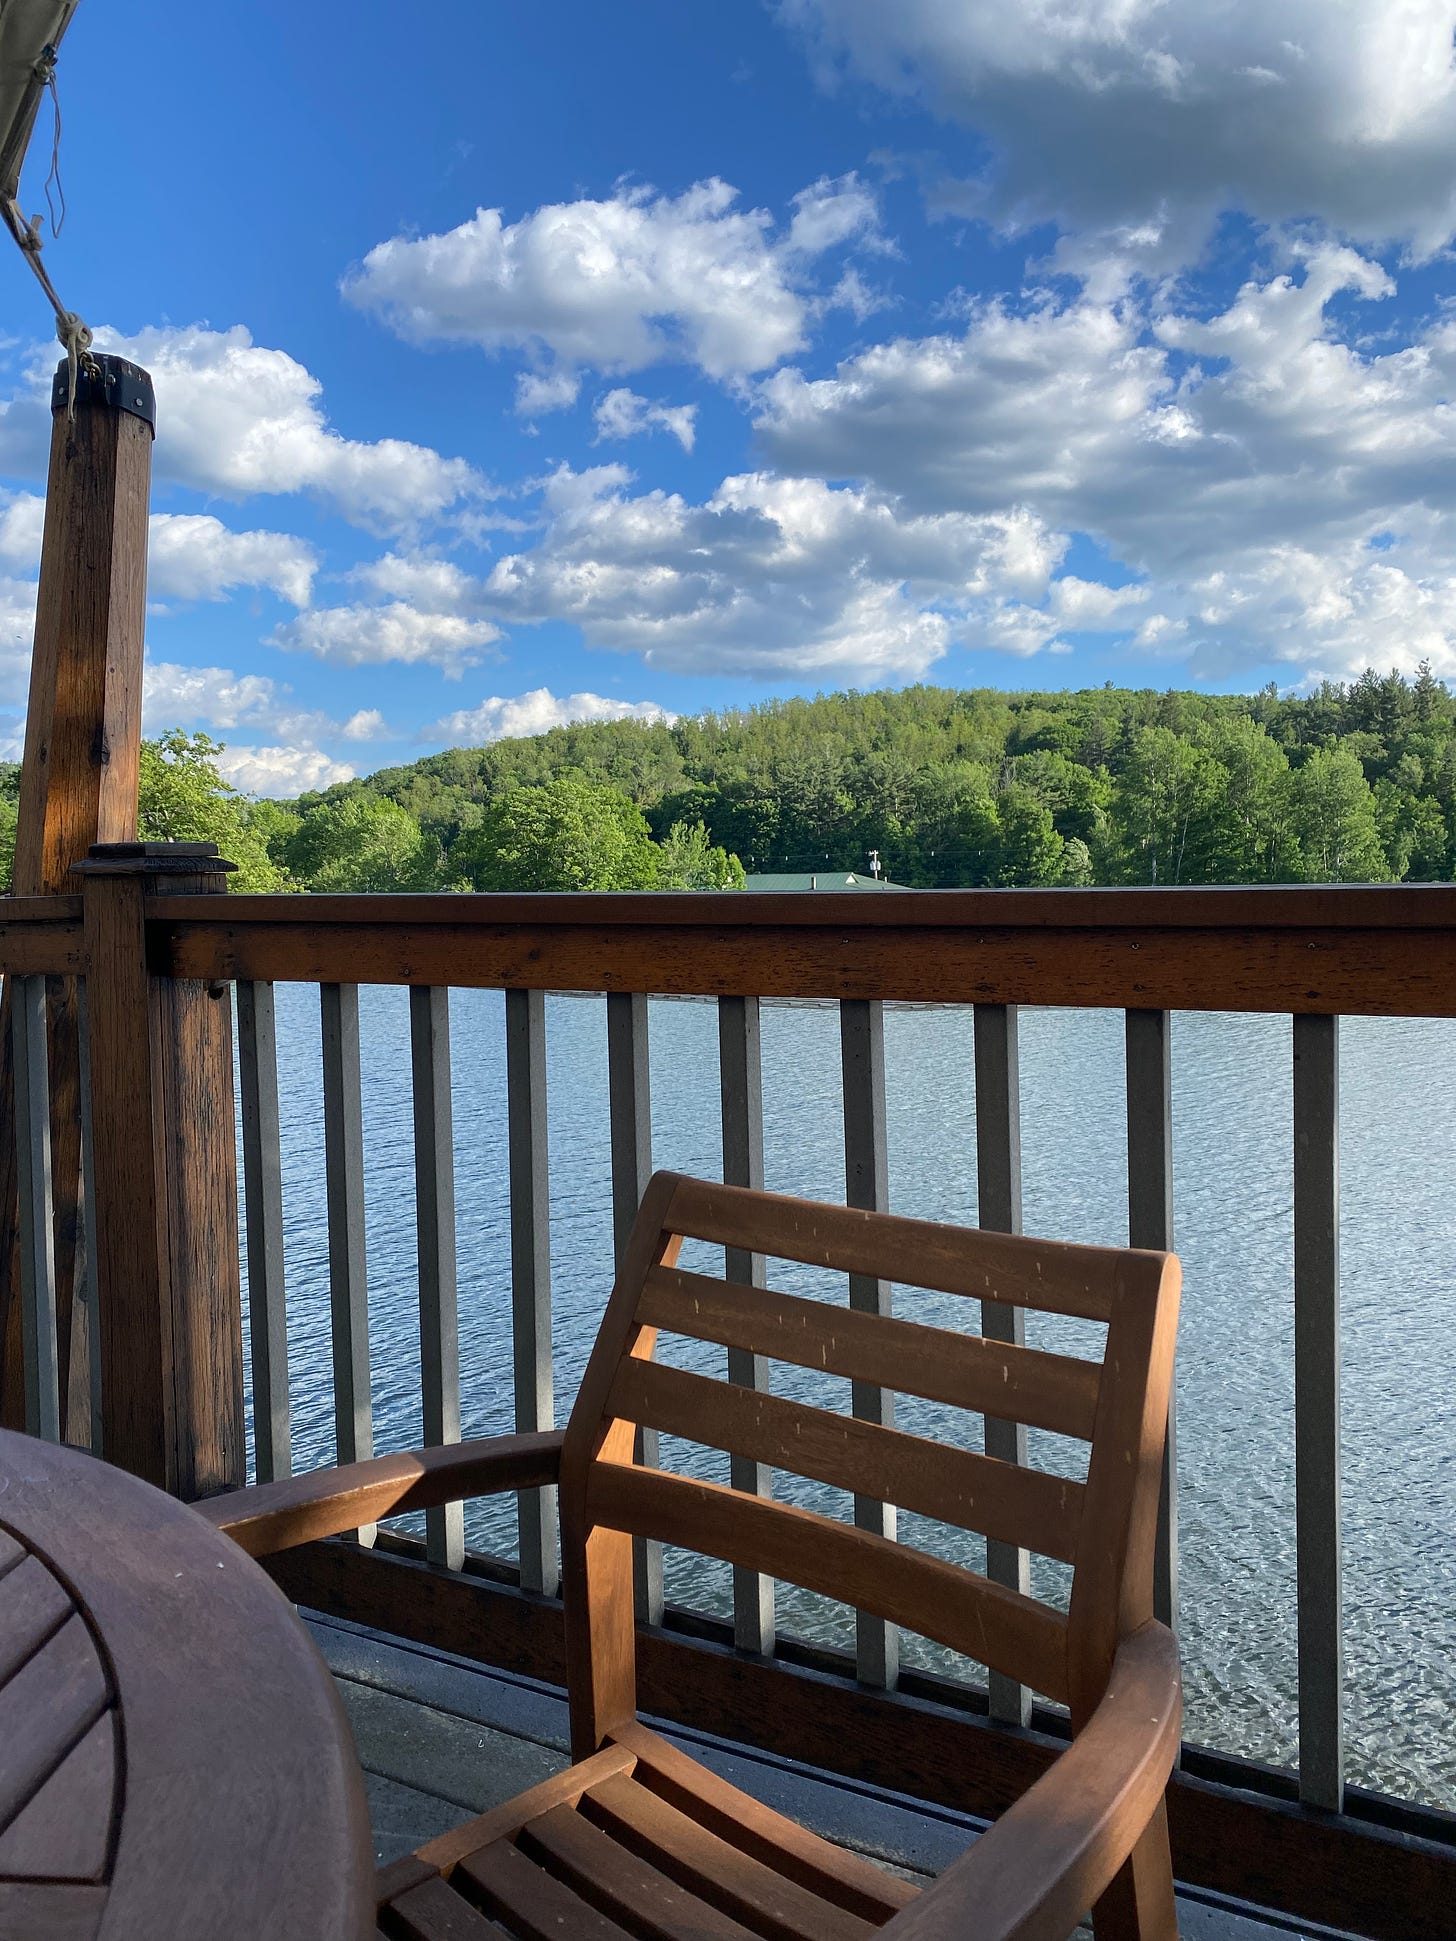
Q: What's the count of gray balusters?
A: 12